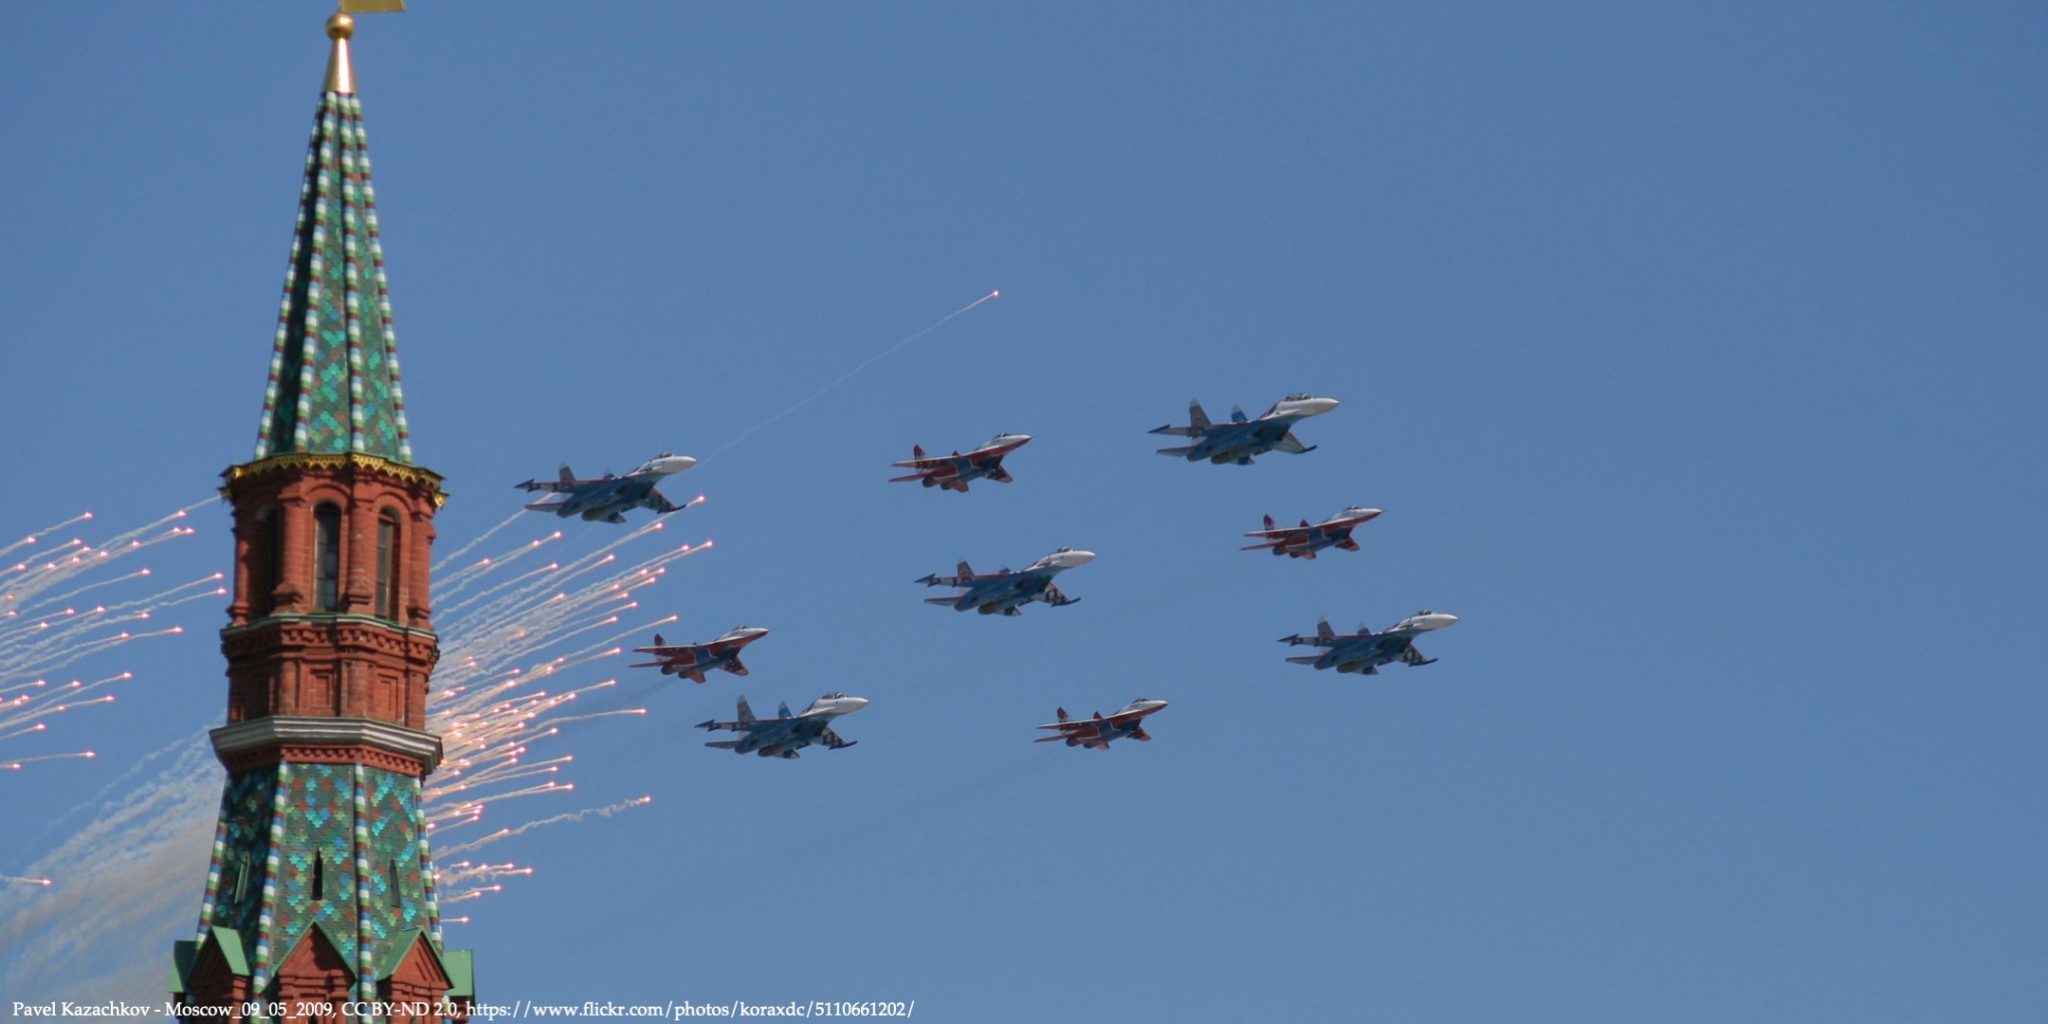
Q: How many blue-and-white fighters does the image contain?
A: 5